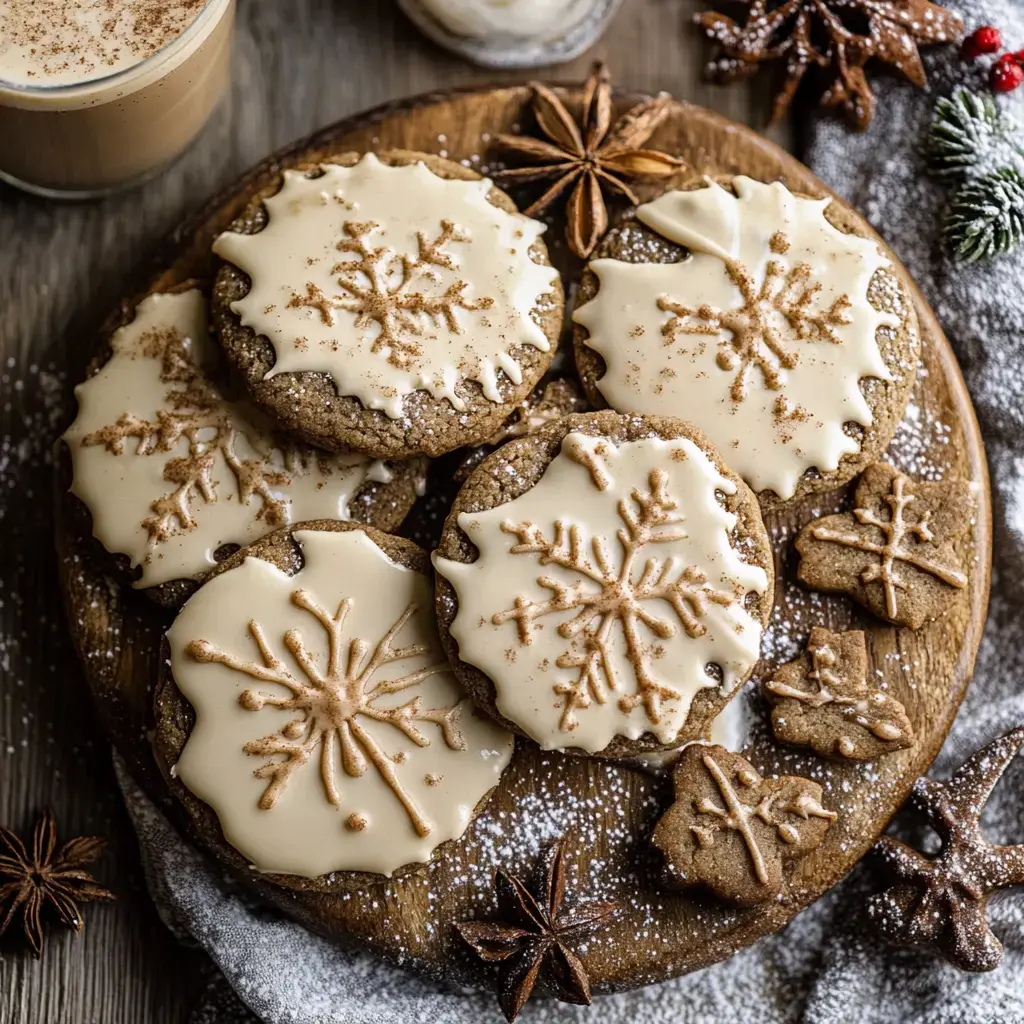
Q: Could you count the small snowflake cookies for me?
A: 3